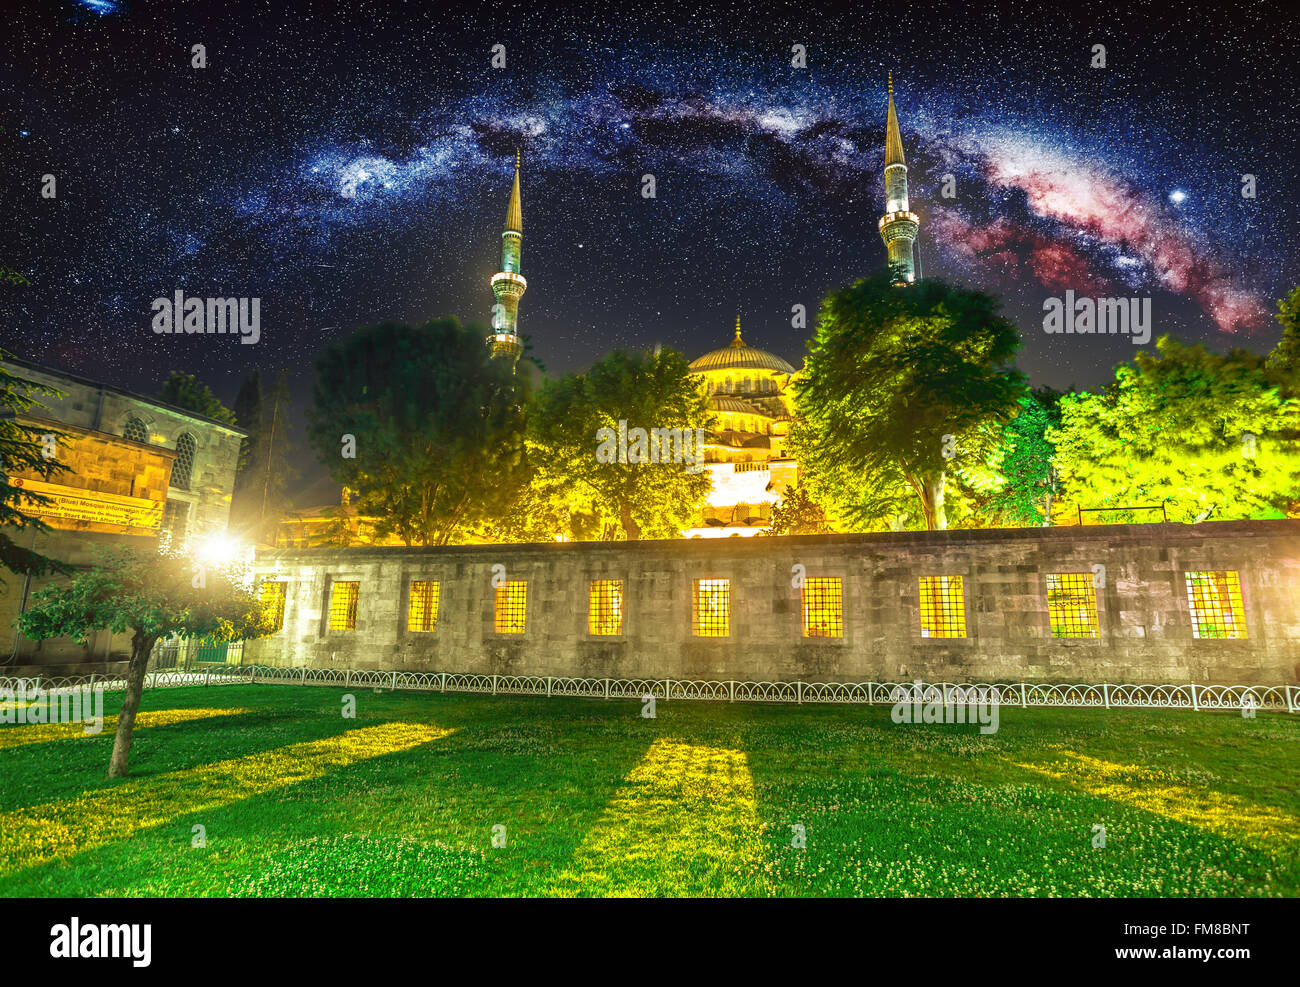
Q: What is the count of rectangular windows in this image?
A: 10